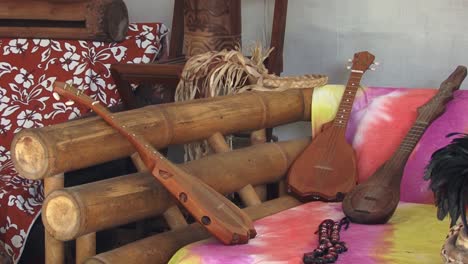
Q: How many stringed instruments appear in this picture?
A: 3